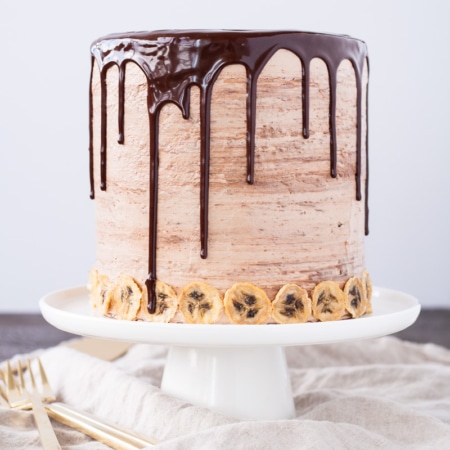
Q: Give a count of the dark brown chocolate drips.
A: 11